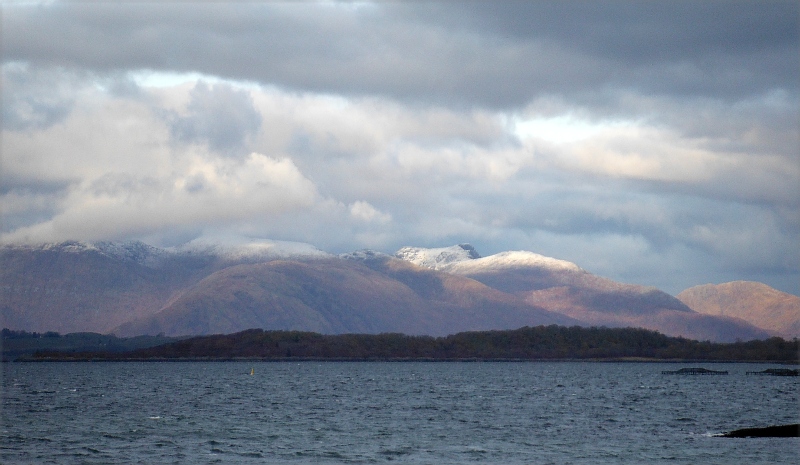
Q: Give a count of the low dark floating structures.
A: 2